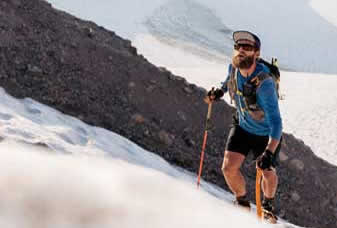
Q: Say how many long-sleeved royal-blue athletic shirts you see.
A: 1